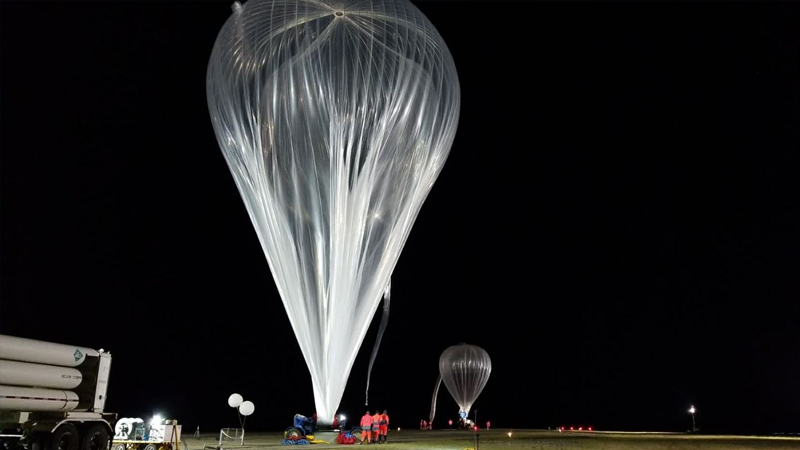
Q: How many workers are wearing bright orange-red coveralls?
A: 3